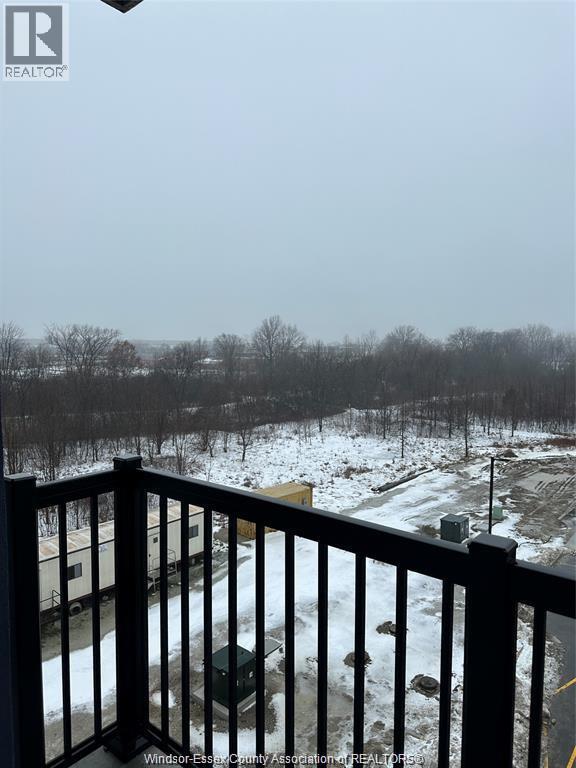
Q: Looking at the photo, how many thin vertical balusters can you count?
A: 13